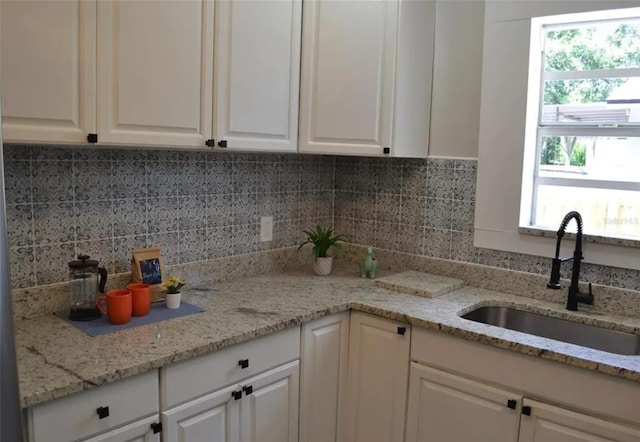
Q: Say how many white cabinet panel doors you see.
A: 11